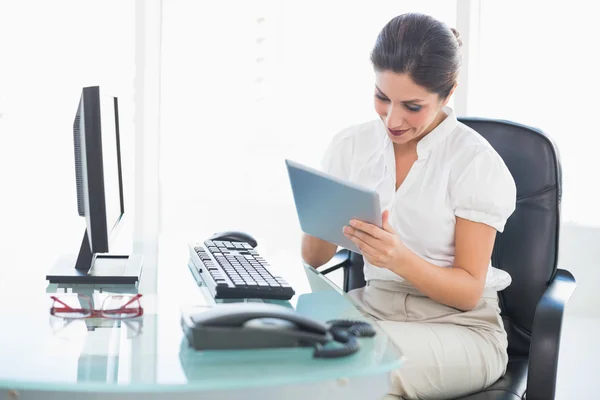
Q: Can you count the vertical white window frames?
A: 2